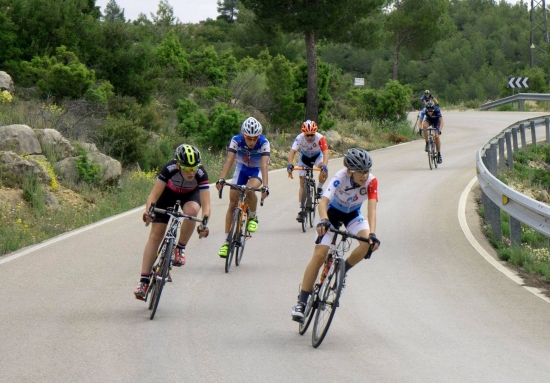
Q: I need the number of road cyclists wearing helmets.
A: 6